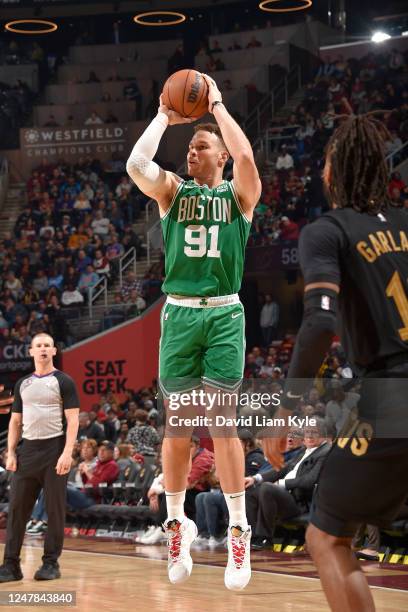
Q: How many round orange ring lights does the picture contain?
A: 3